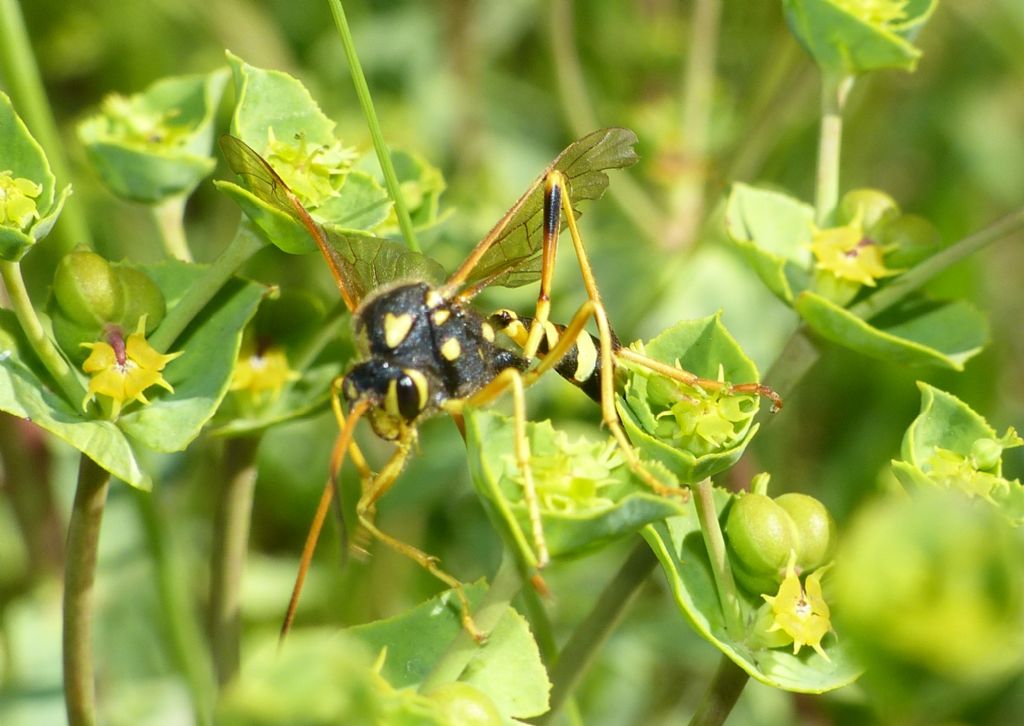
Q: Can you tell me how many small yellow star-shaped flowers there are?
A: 4